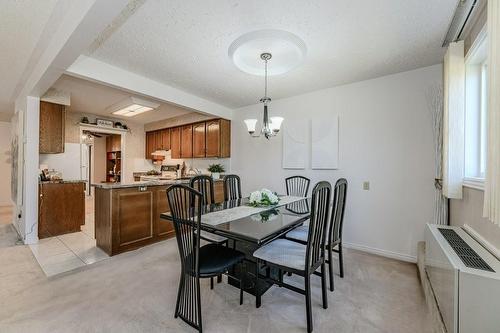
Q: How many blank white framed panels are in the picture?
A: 2